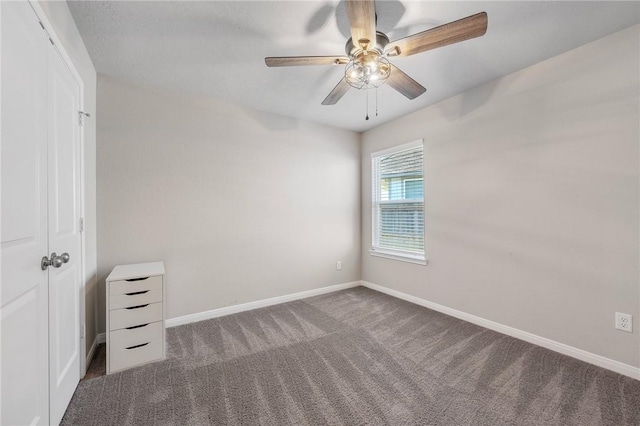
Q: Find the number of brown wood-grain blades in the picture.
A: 5